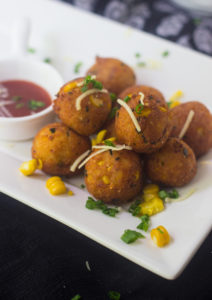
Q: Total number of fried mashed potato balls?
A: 8